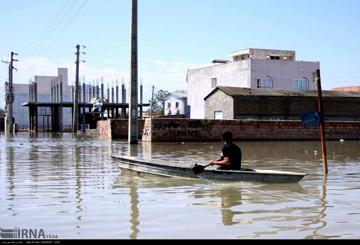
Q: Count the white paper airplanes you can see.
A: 0